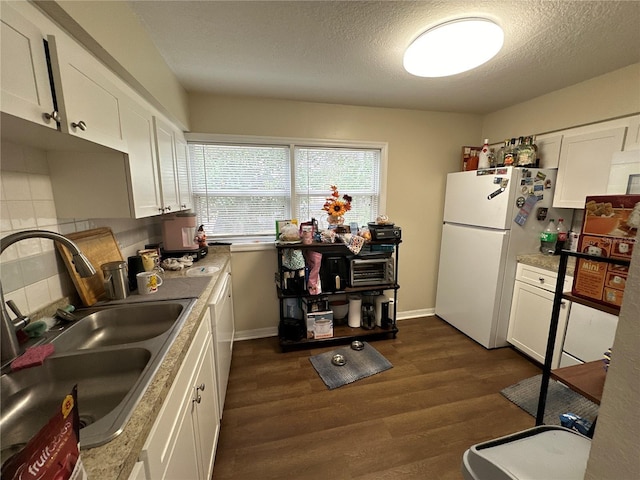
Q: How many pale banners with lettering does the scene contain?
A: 0